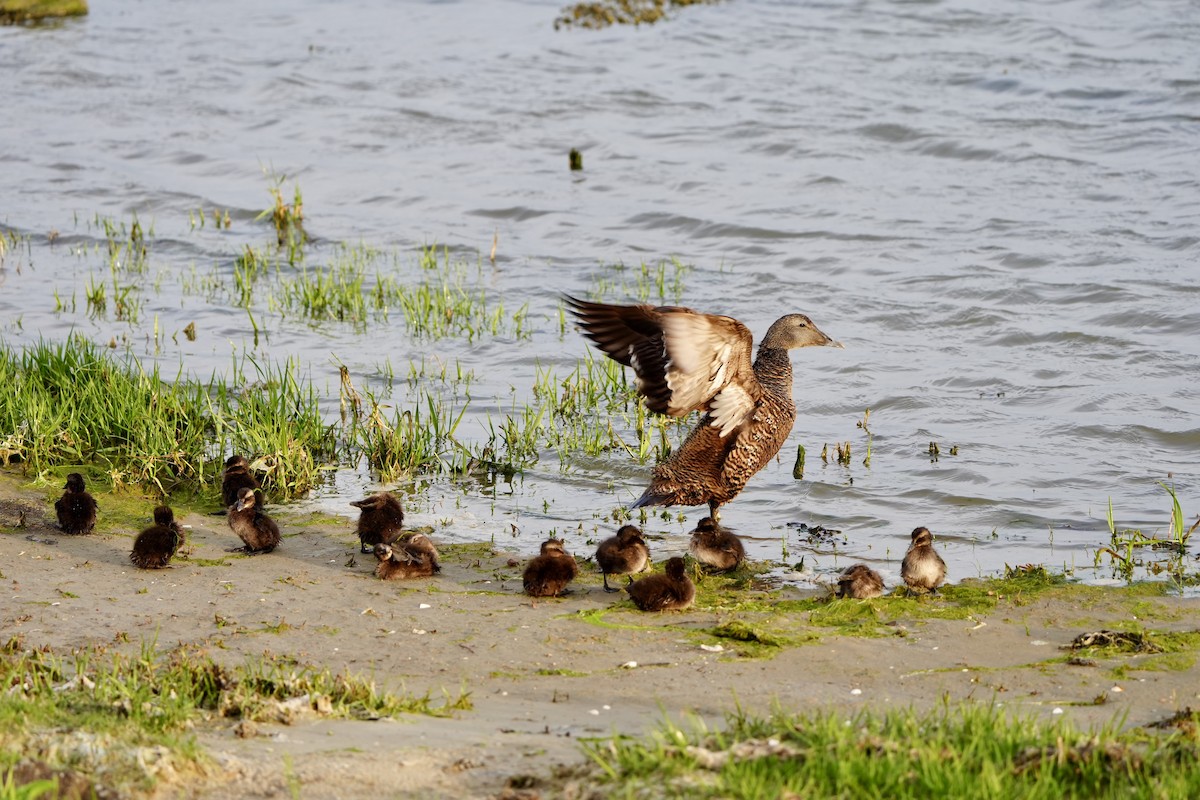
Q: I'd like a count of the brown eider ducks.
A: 13